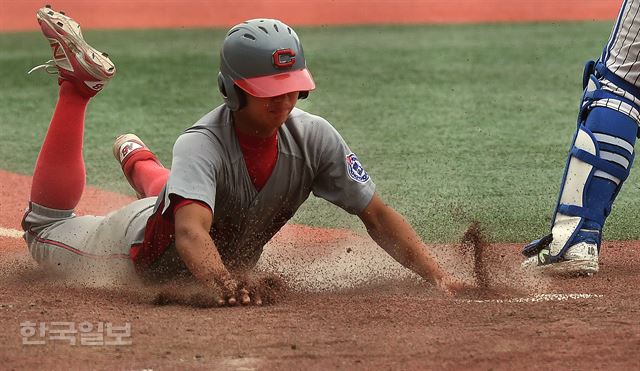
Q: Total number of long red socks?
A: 2